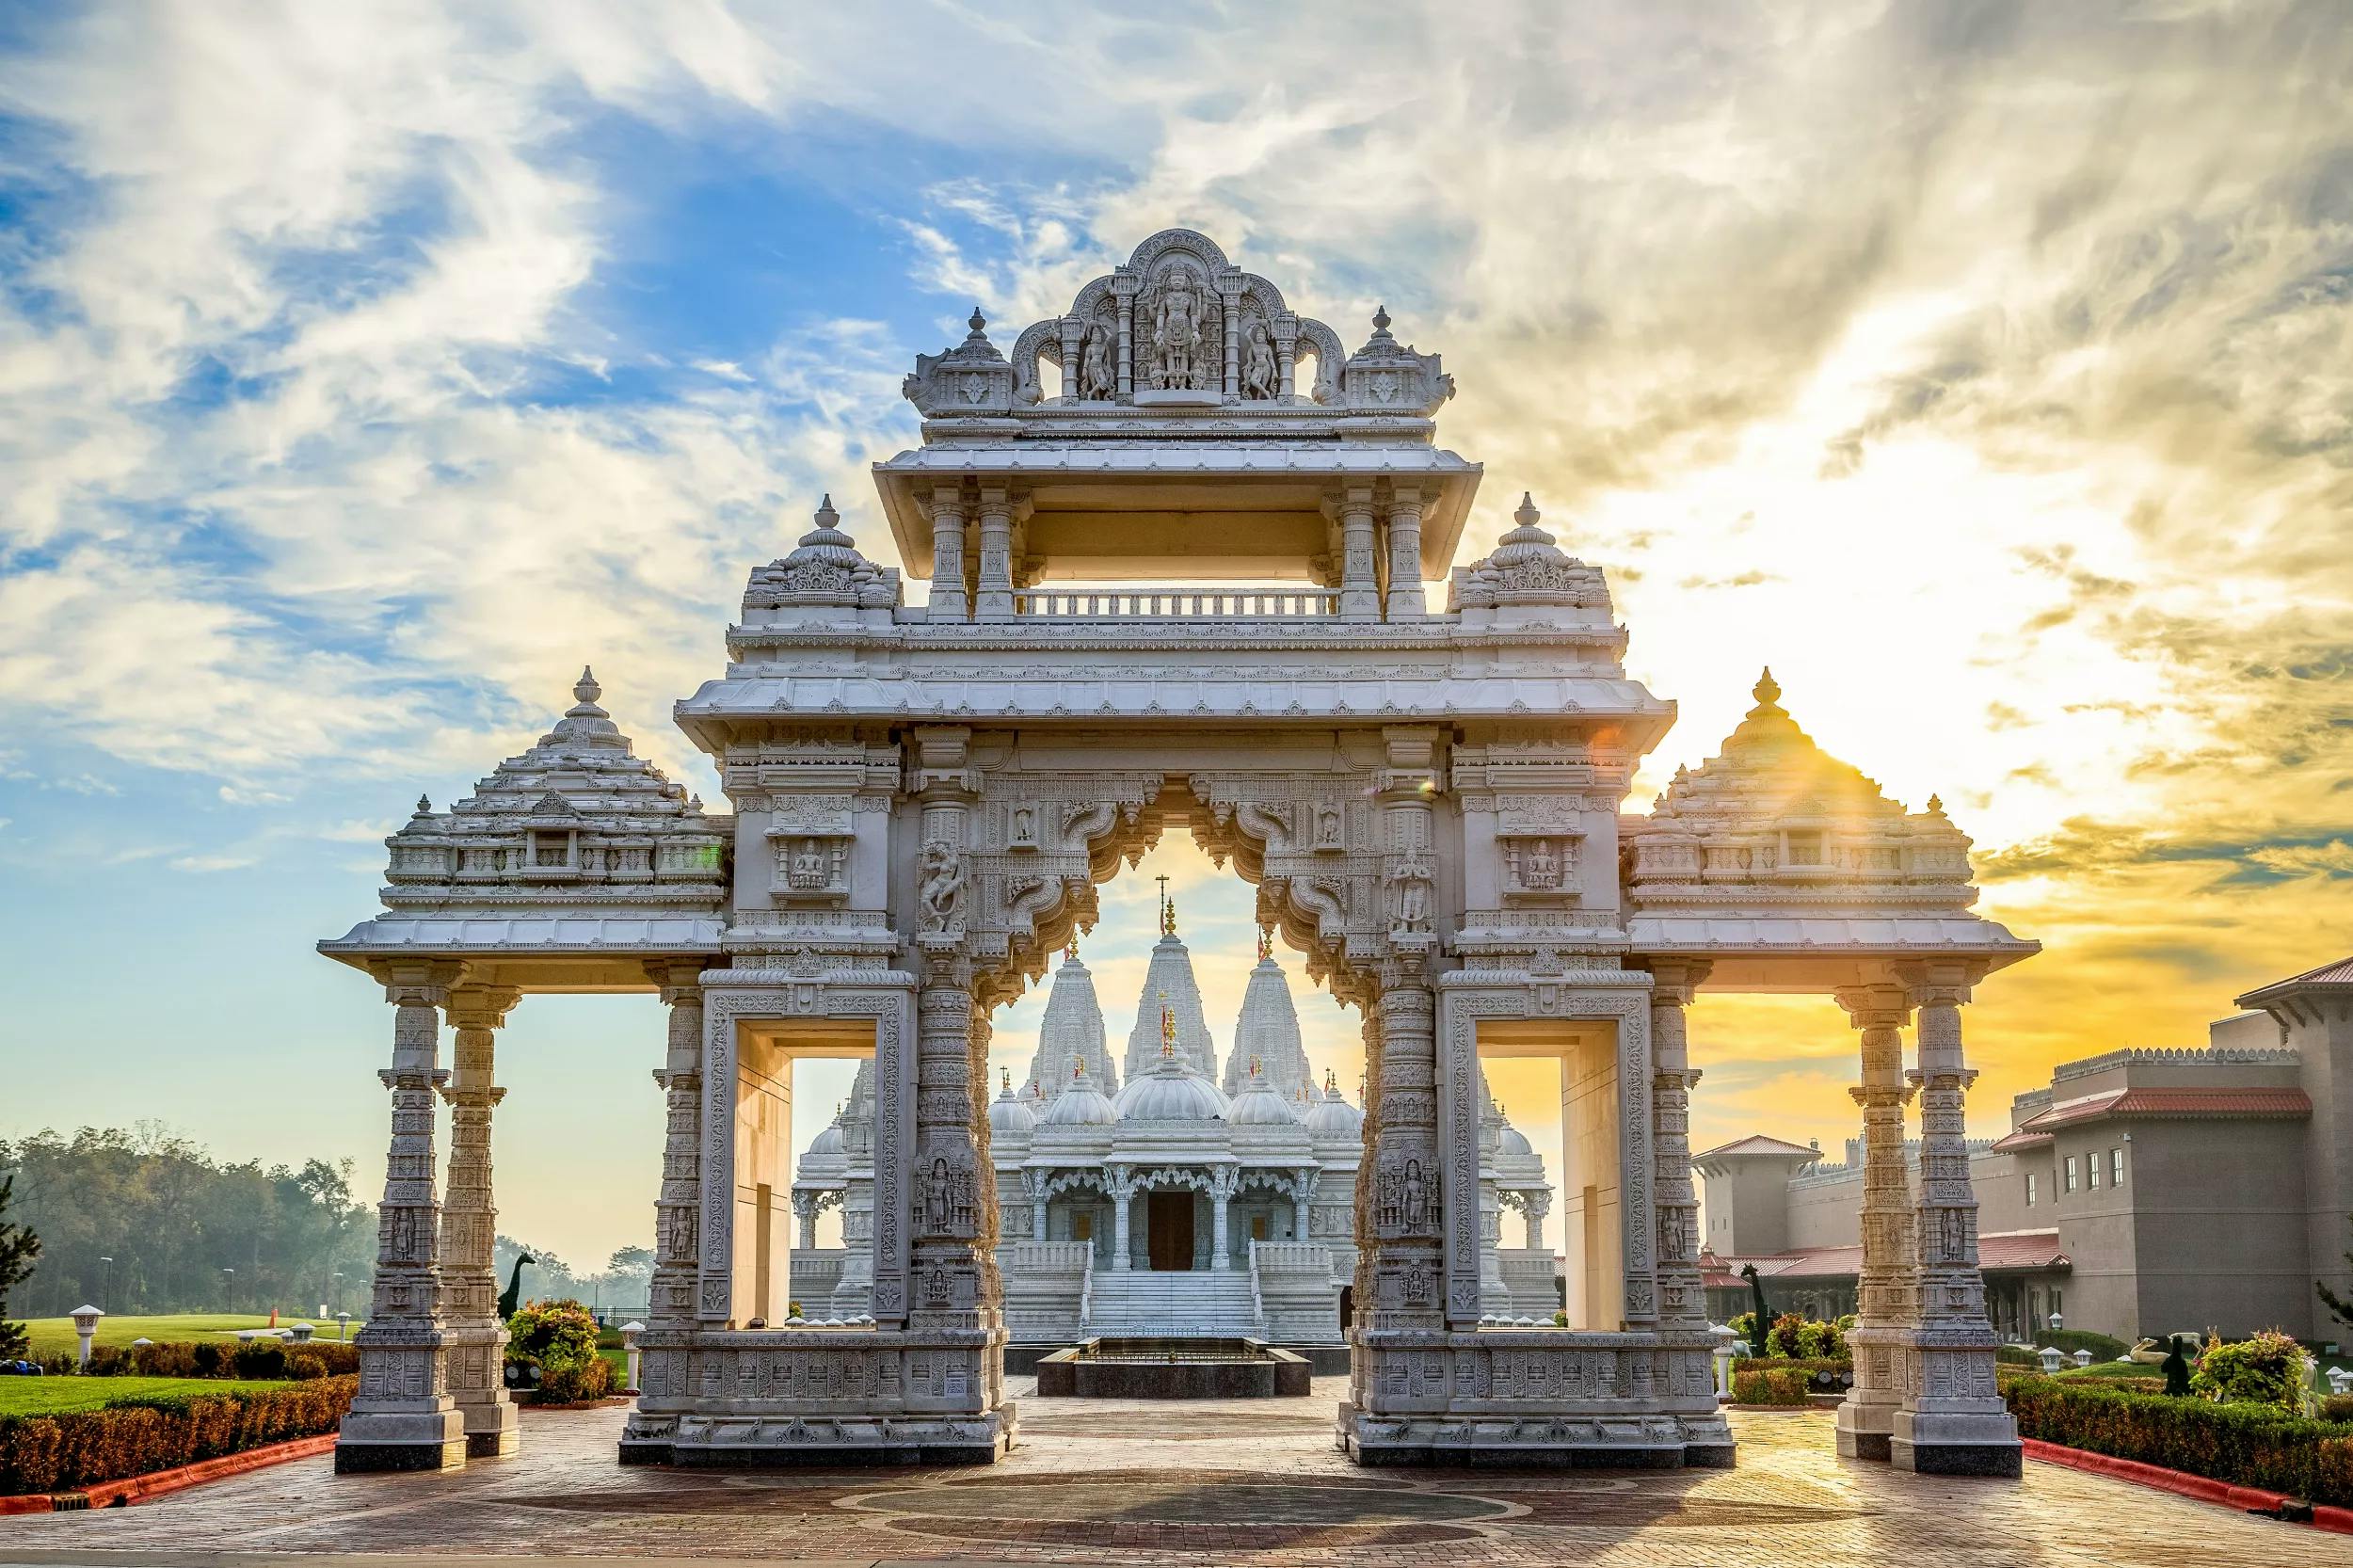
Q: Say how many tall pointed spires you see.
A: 3